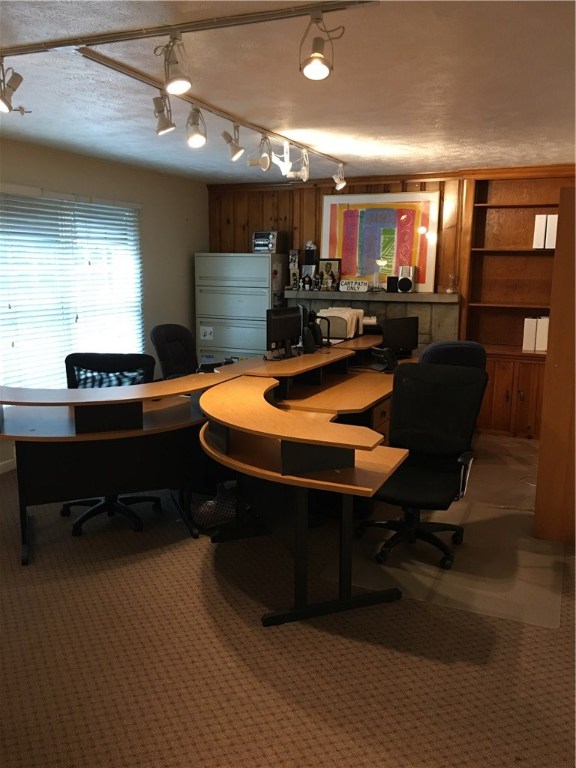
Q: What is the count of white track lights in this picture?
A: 10